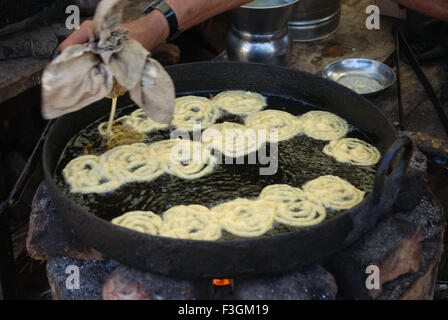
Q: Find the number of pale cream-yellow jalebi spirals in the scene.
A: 15